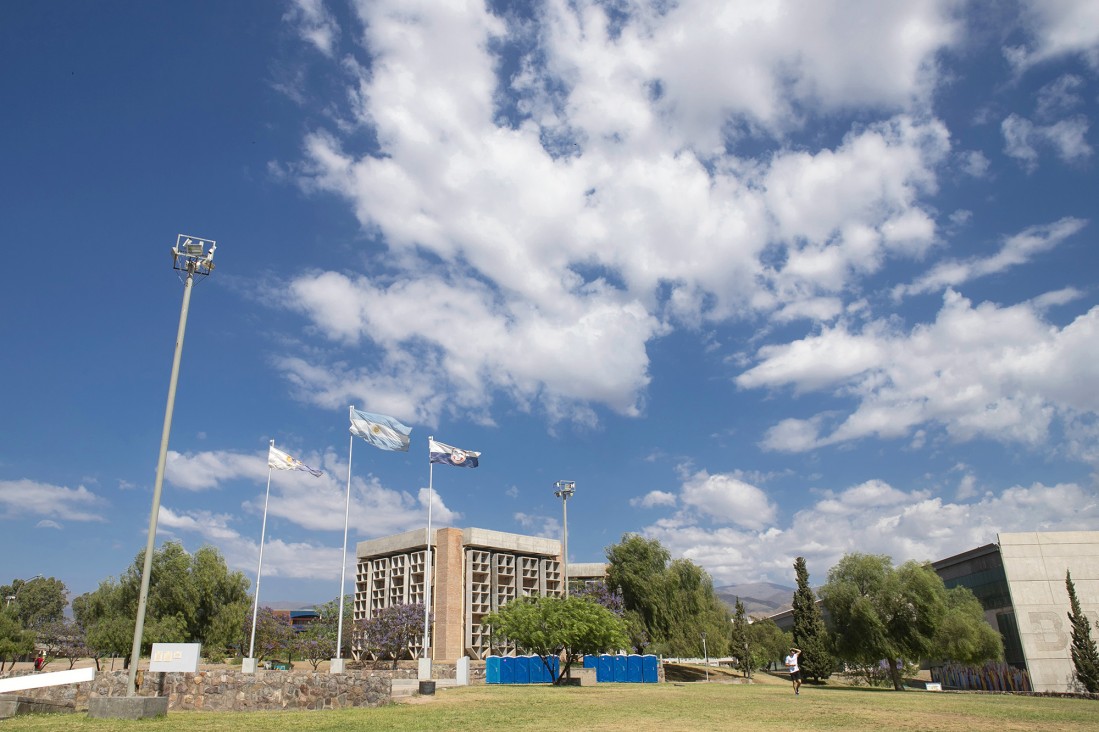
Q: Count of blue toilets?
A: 10